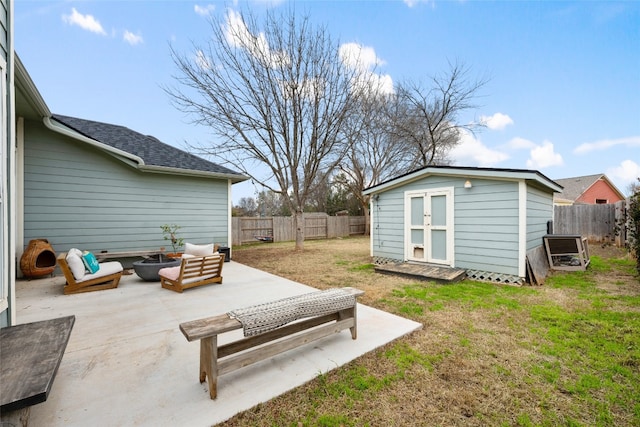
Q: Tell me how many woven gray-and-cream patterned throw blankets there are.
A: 1